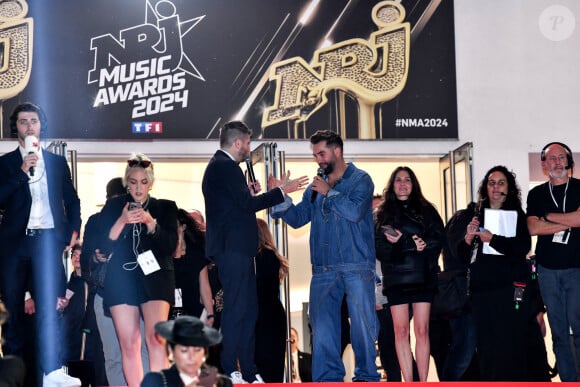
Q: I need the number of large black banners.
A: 1